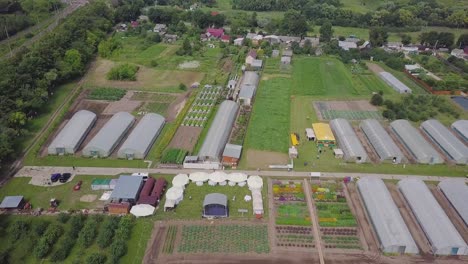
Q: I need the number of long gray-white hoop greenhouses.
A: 13